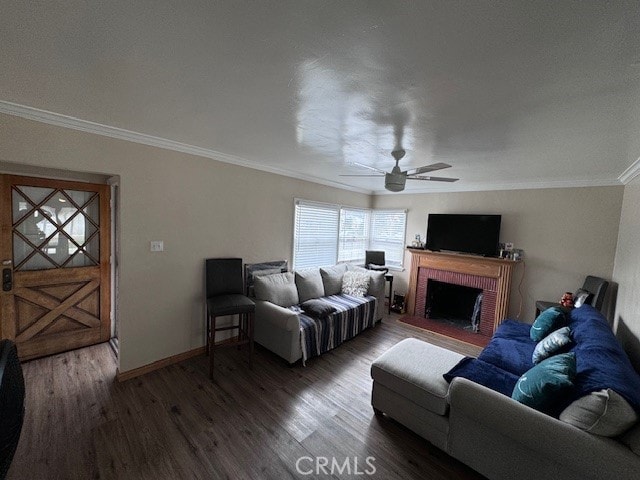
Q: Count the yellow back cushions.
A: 0